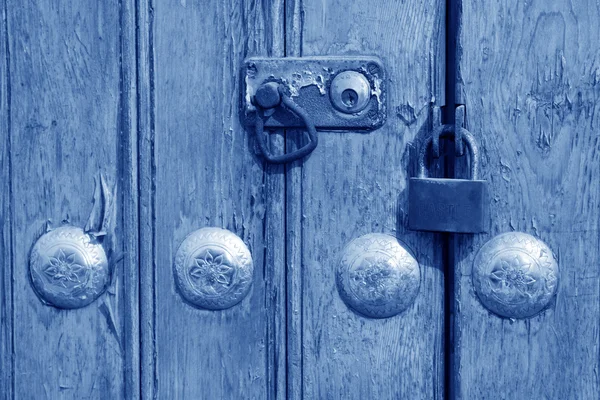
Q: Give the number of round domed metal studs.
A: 4